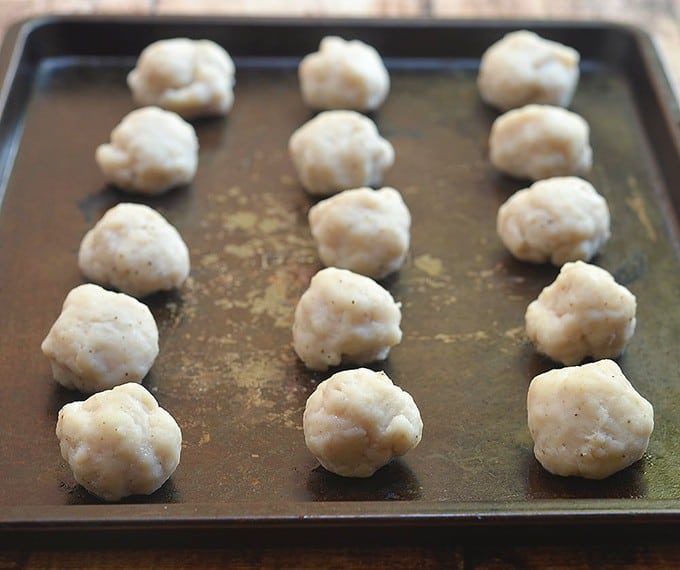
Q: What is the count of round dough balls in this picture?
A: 15